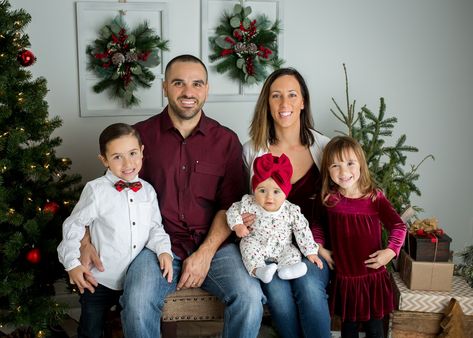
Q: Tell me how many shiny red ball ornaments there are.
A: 3